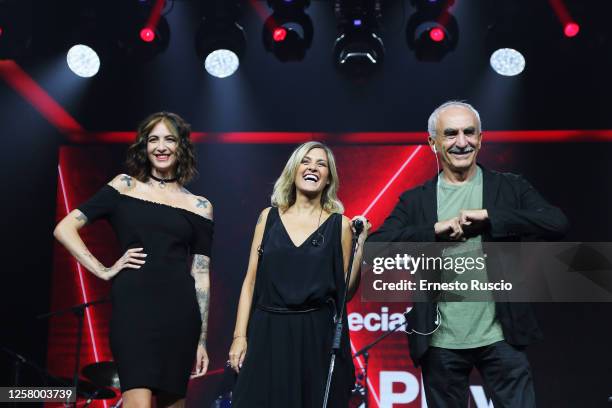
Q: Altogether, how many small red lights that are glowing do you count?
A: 4